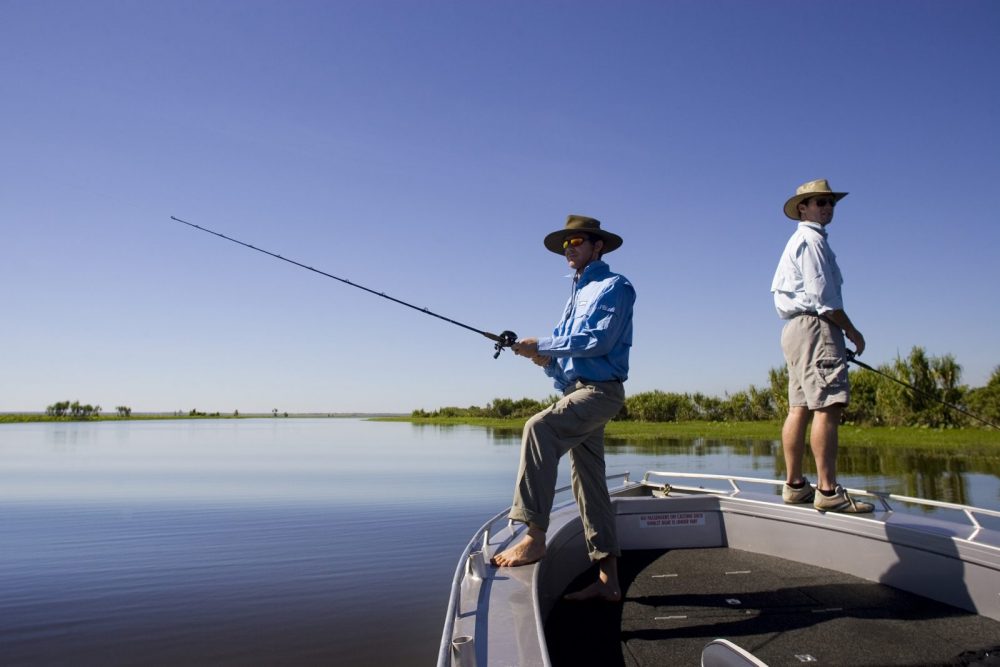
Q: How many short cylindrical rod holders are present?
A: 2